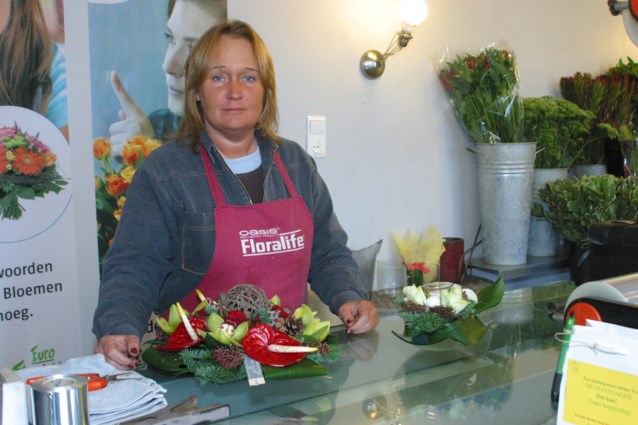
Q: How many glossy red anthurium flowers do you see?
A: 2